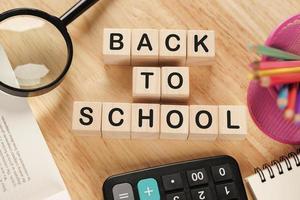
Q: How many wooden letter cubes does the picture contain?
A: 12